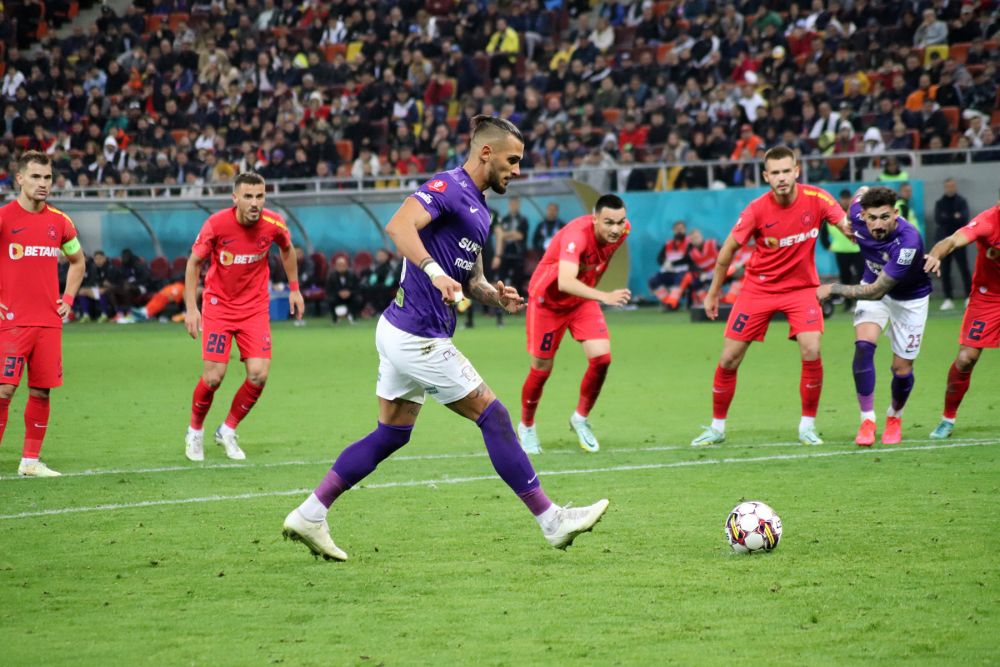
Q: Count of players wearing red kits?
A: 5